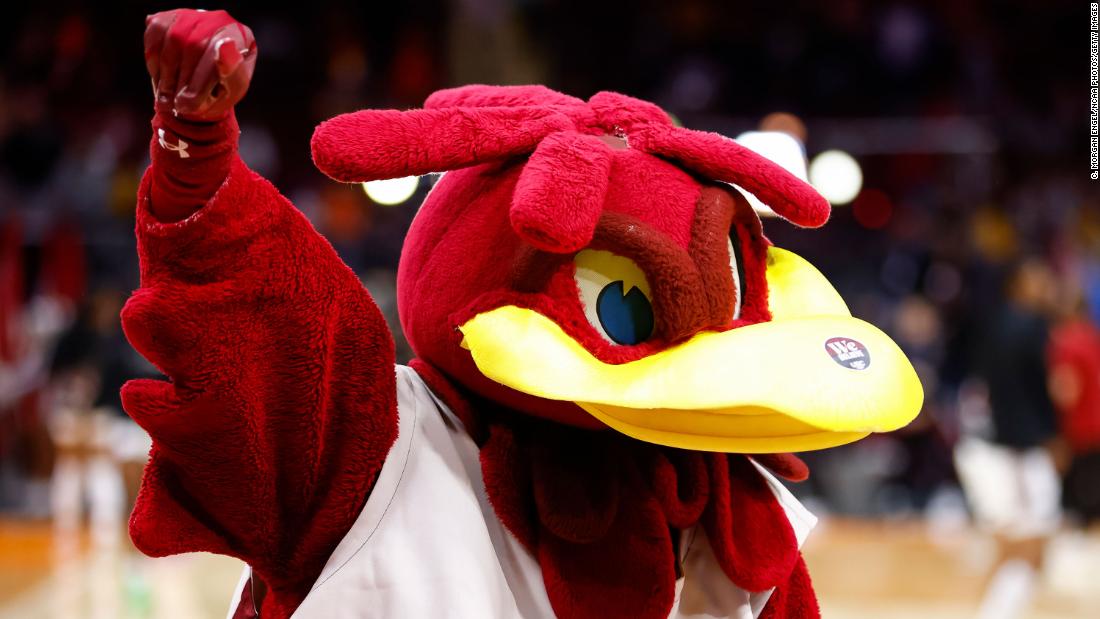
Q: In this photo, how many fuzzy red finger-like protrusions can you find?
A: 5